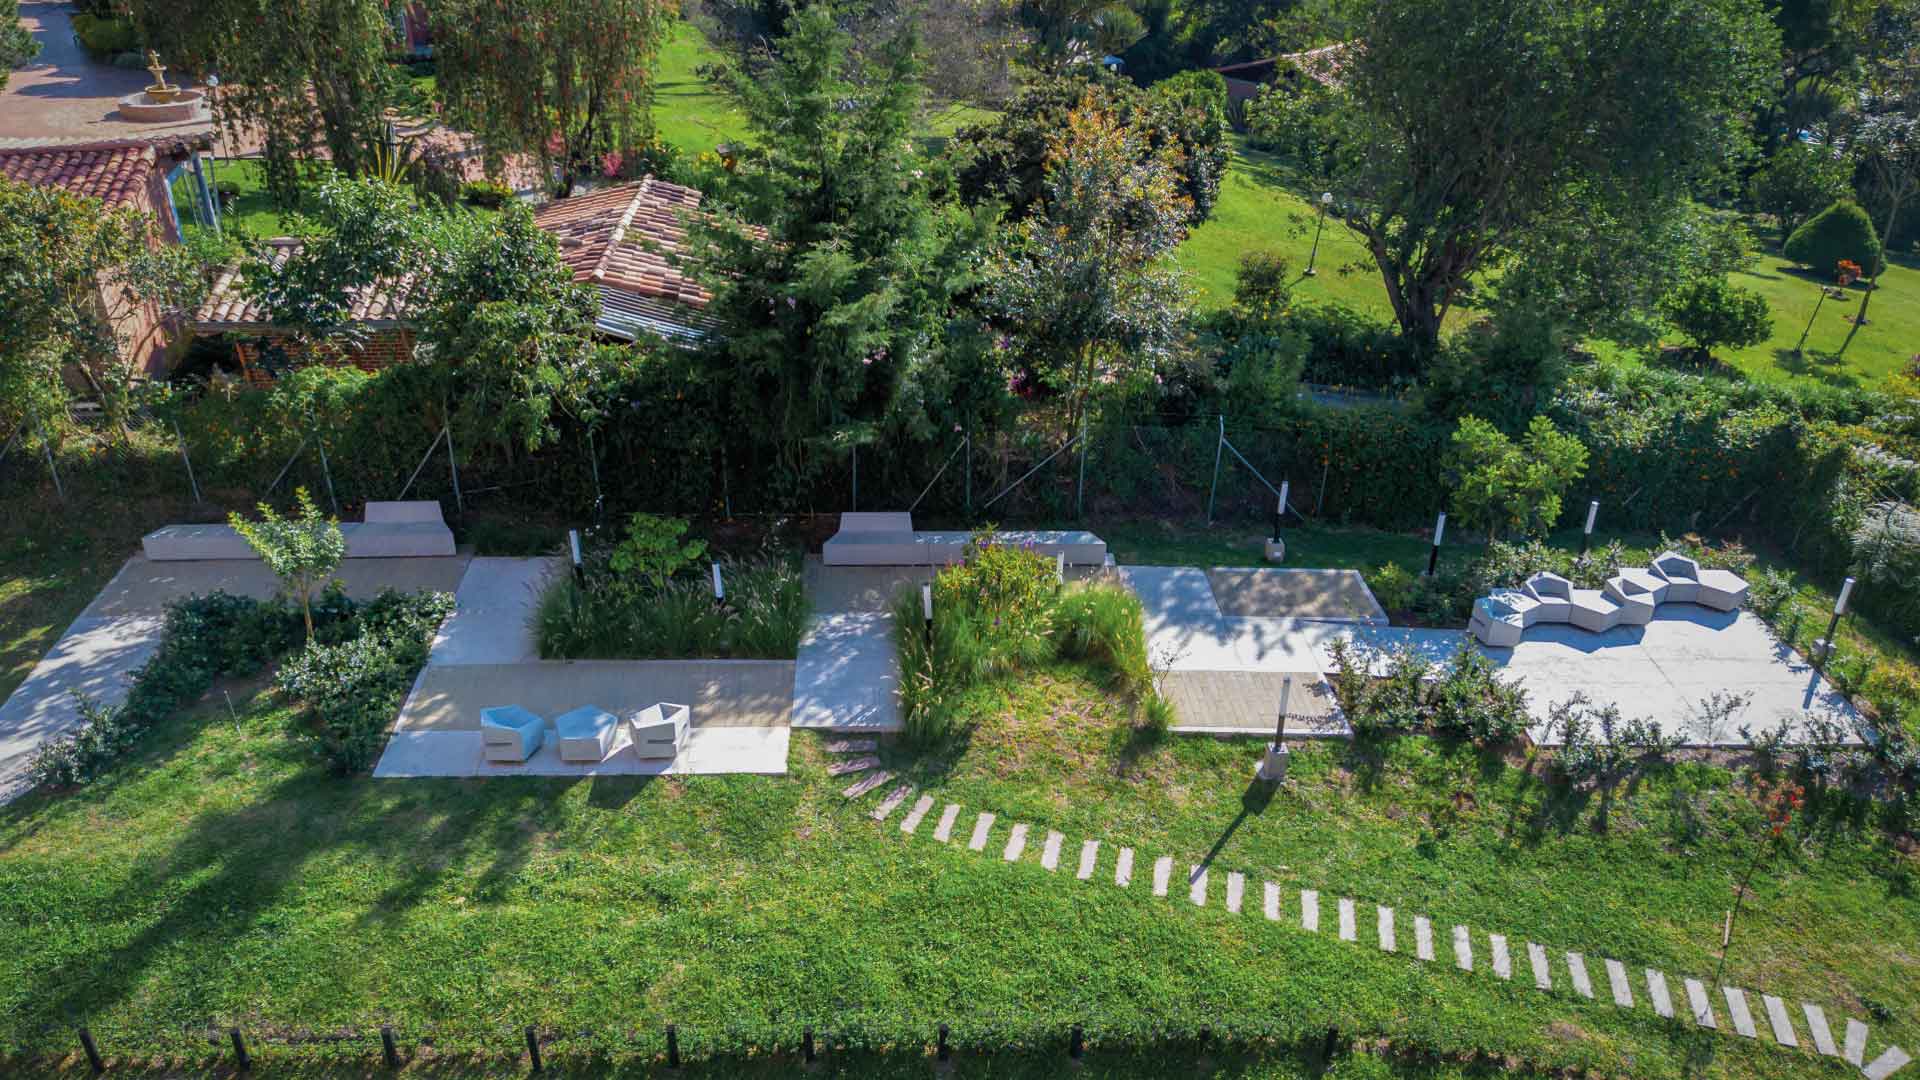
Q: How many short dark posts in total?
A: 10